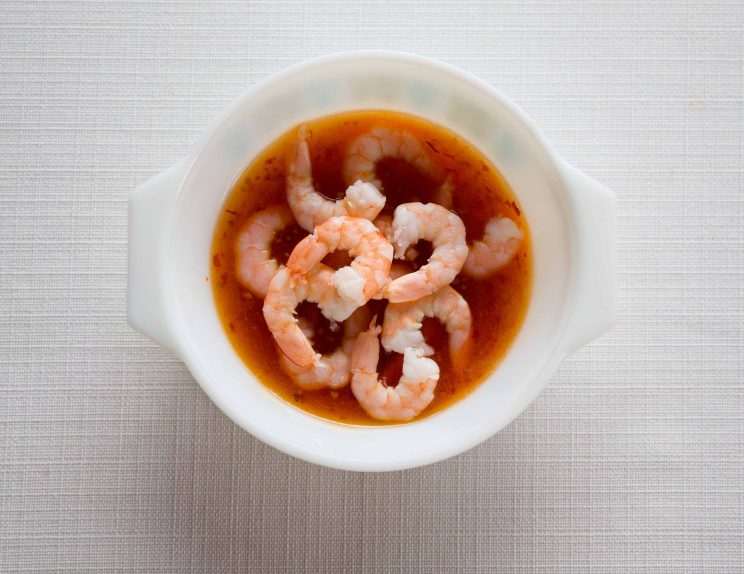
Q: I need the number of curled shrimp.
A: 10